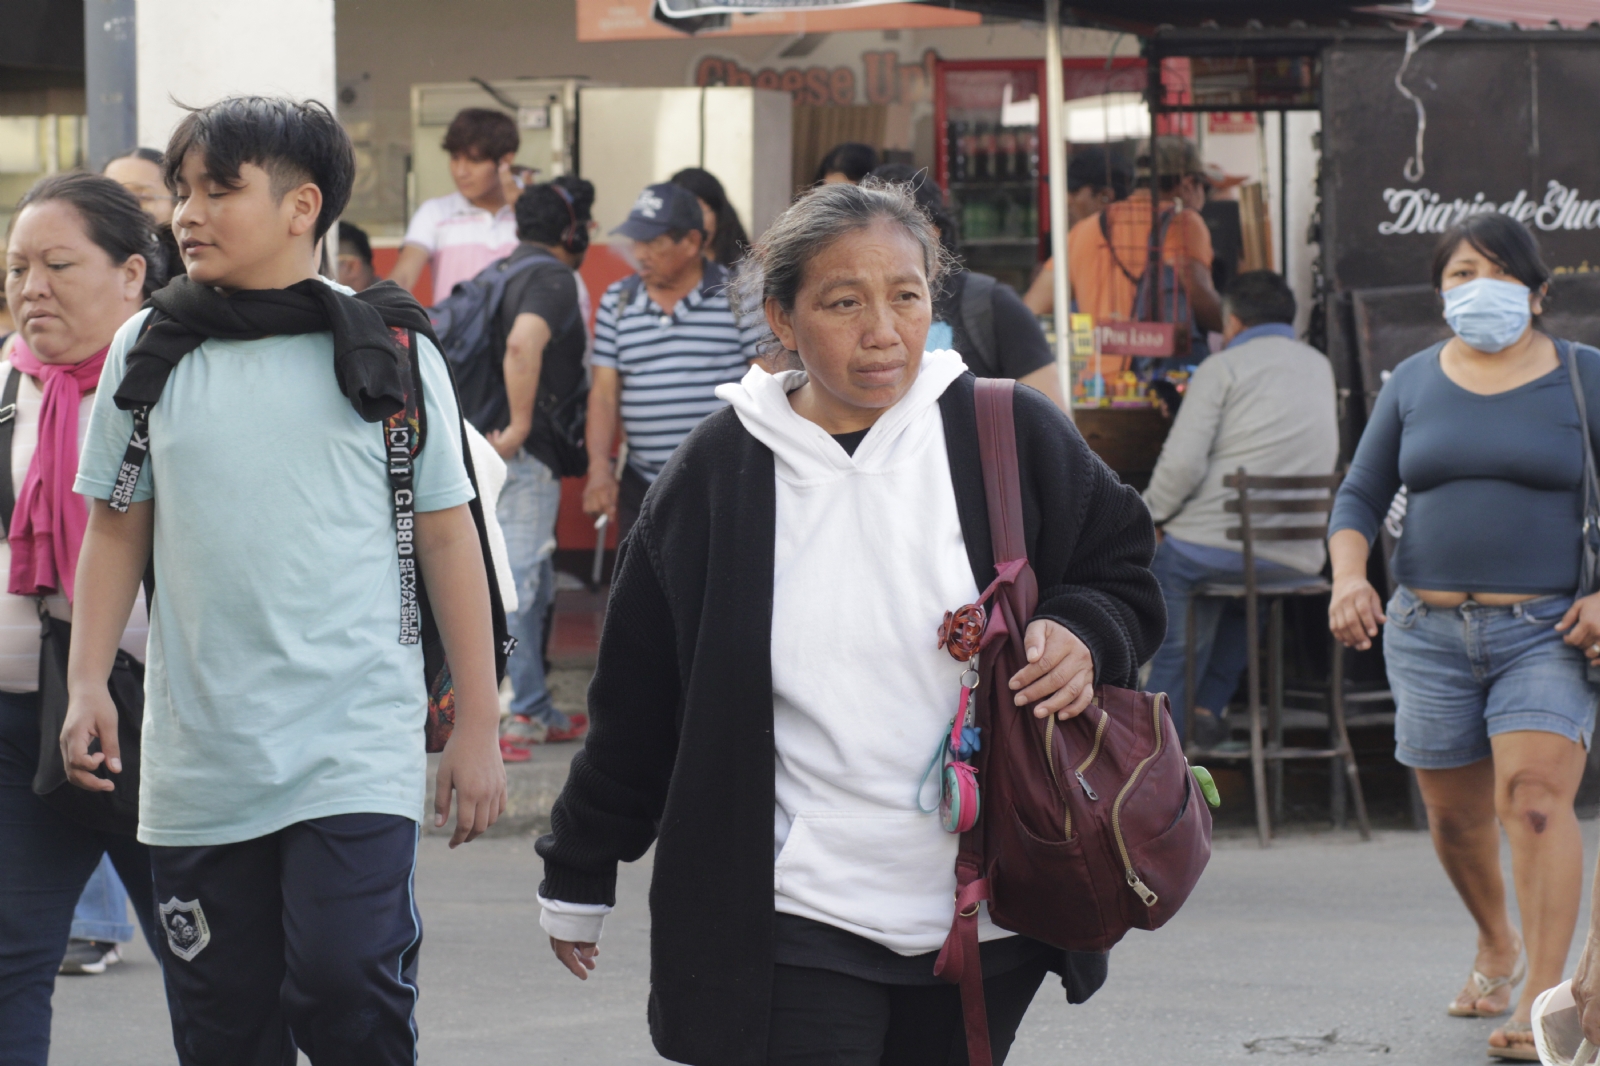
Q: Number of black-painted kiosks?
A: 1